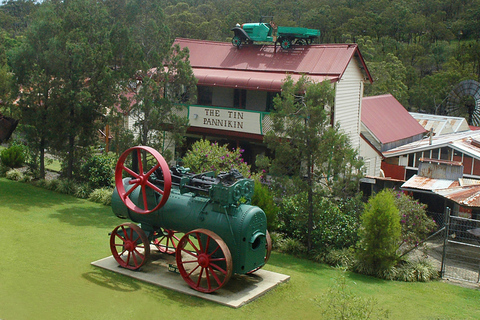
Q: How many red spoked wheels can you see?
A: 5